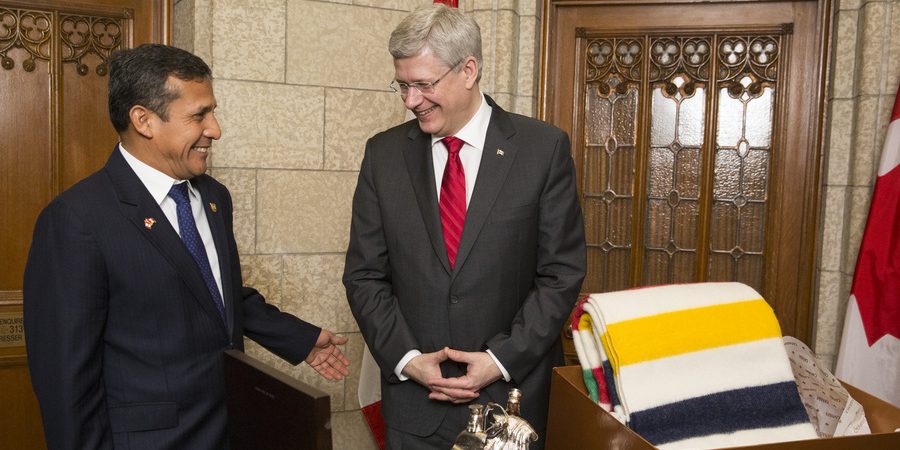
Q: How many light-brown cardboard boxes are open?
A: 1